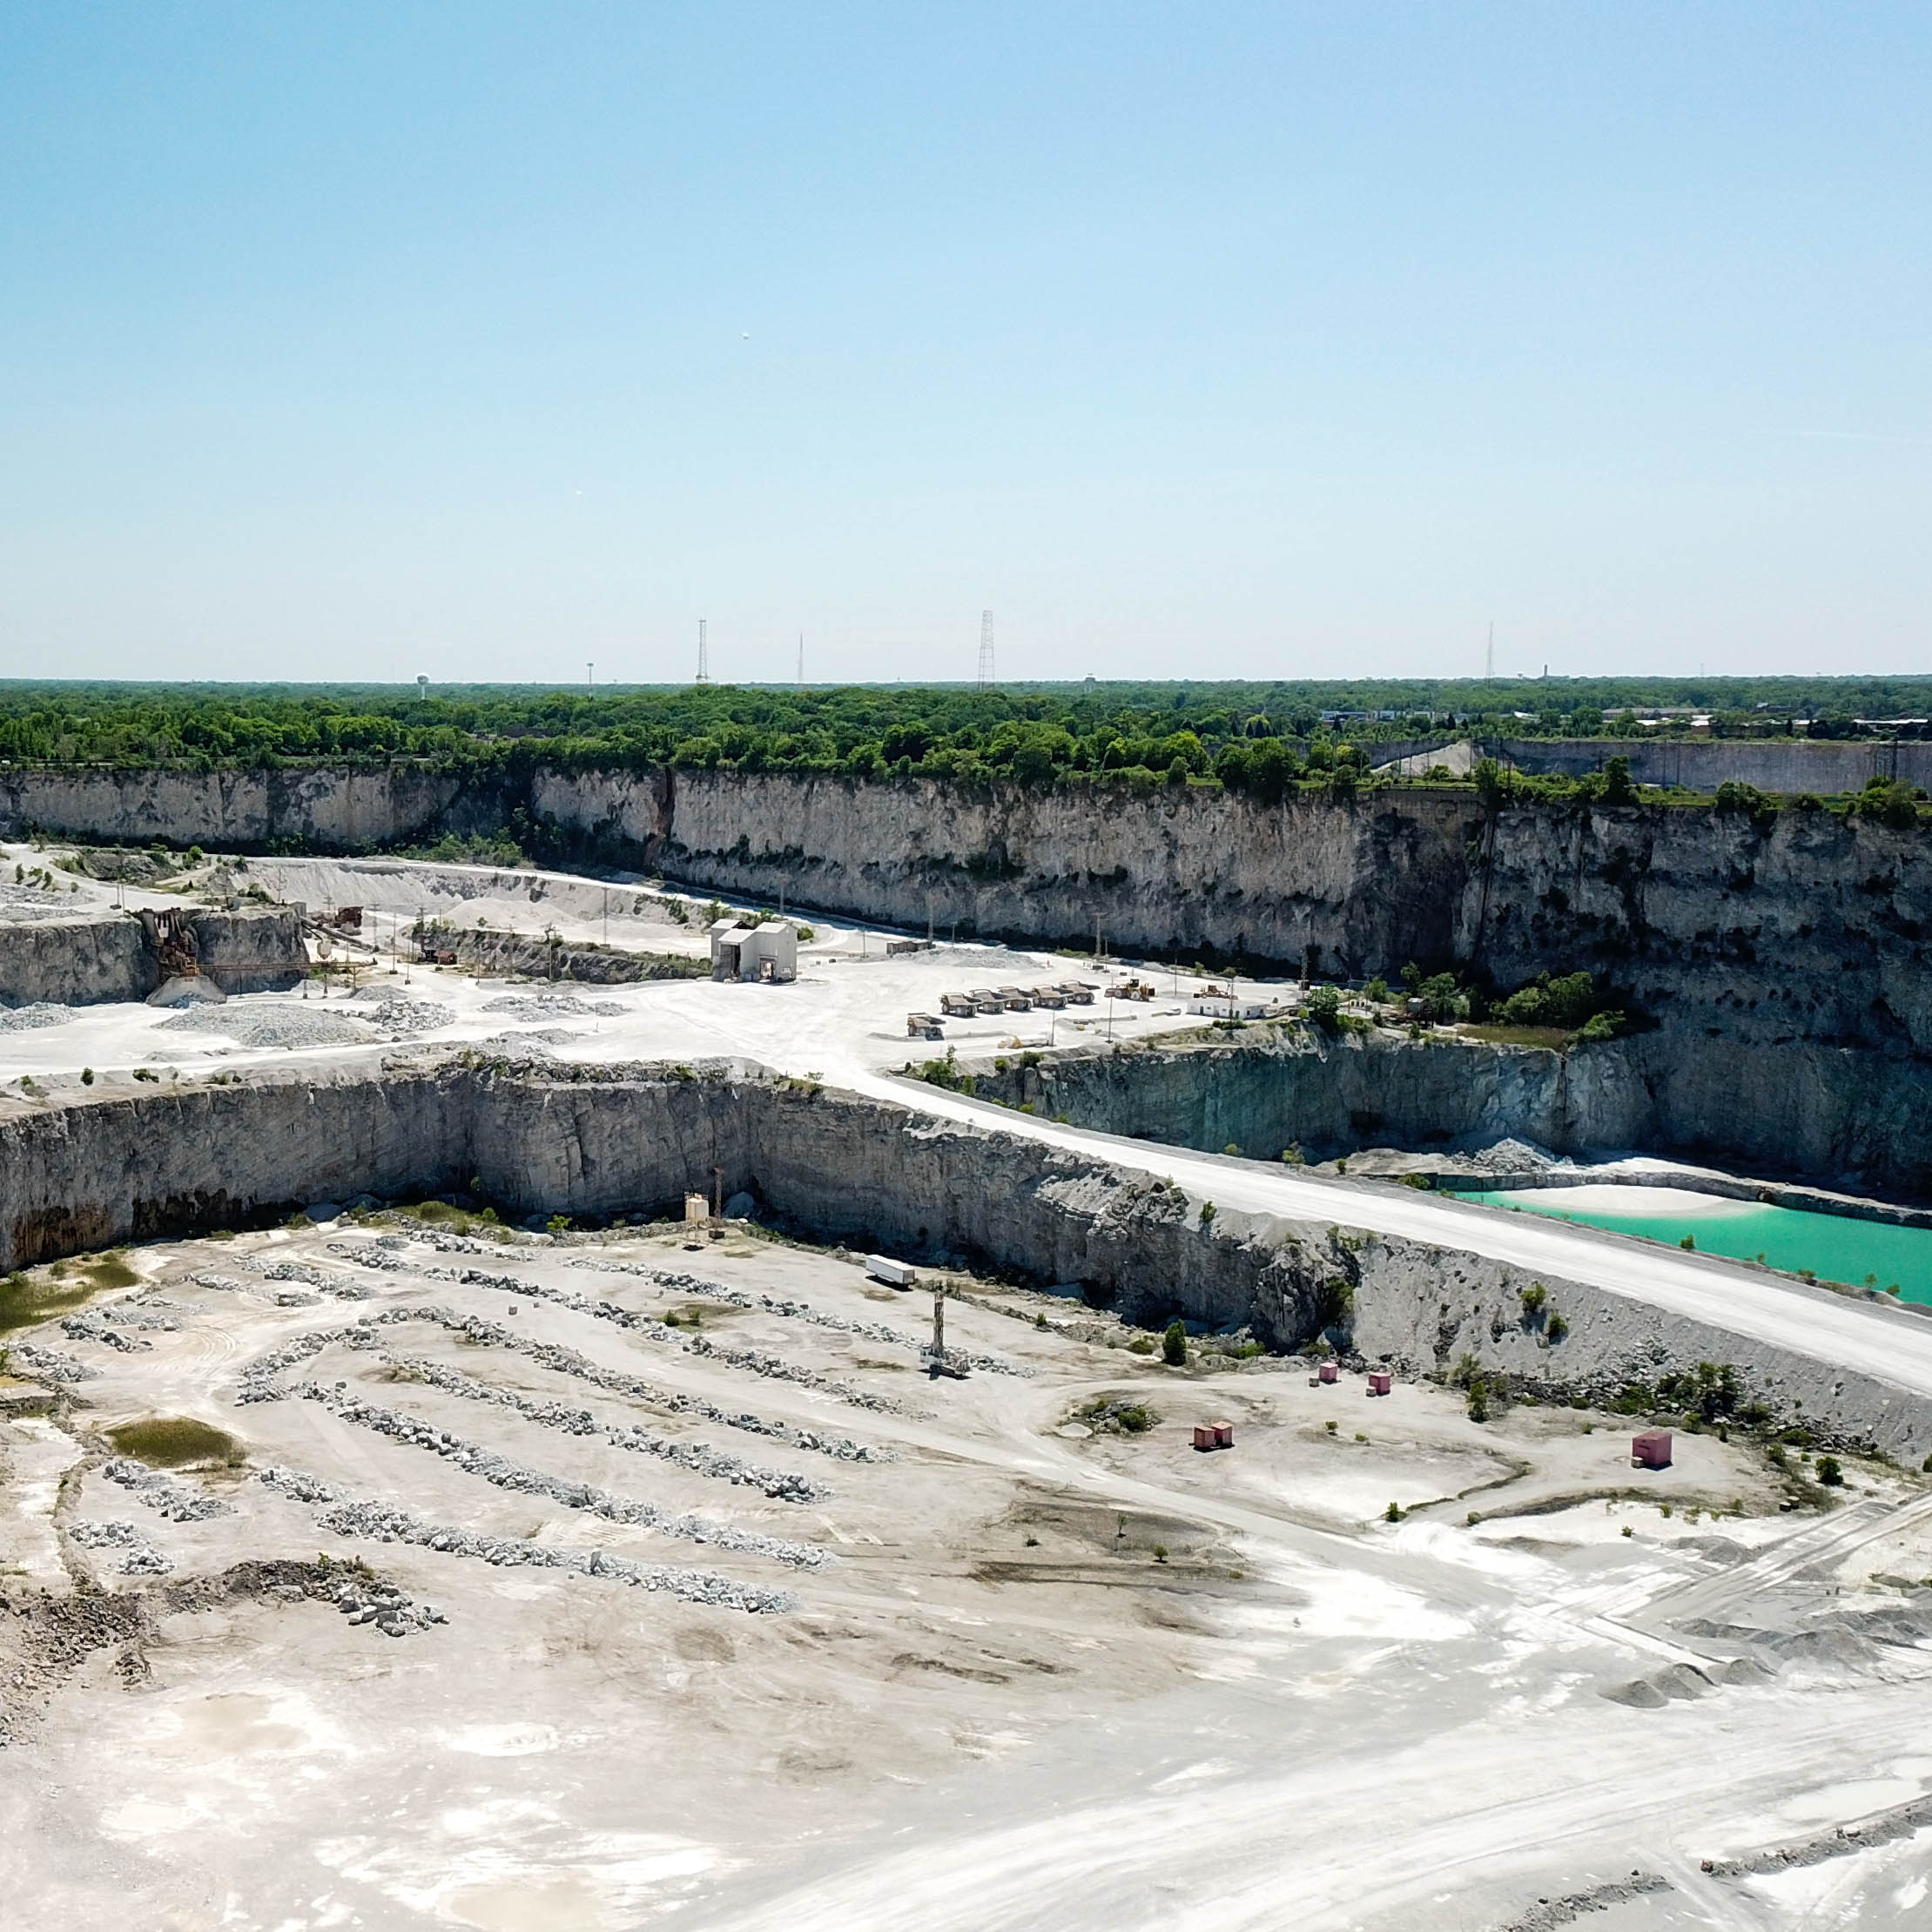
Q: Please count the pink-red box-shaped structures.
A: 5